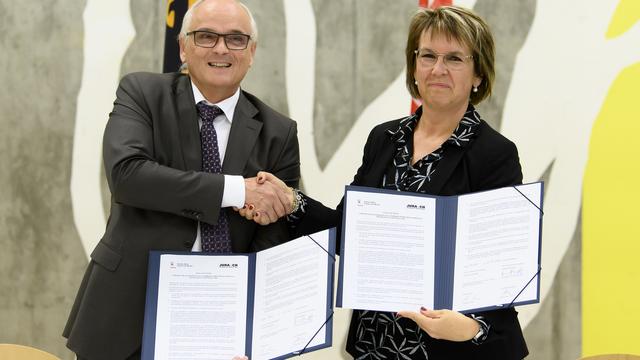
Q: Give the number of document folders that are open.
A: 2